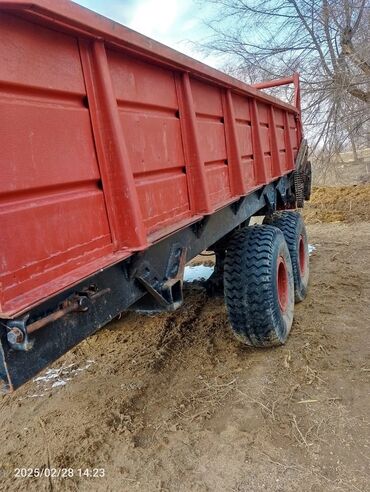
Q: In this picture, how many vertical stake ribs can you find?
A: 6